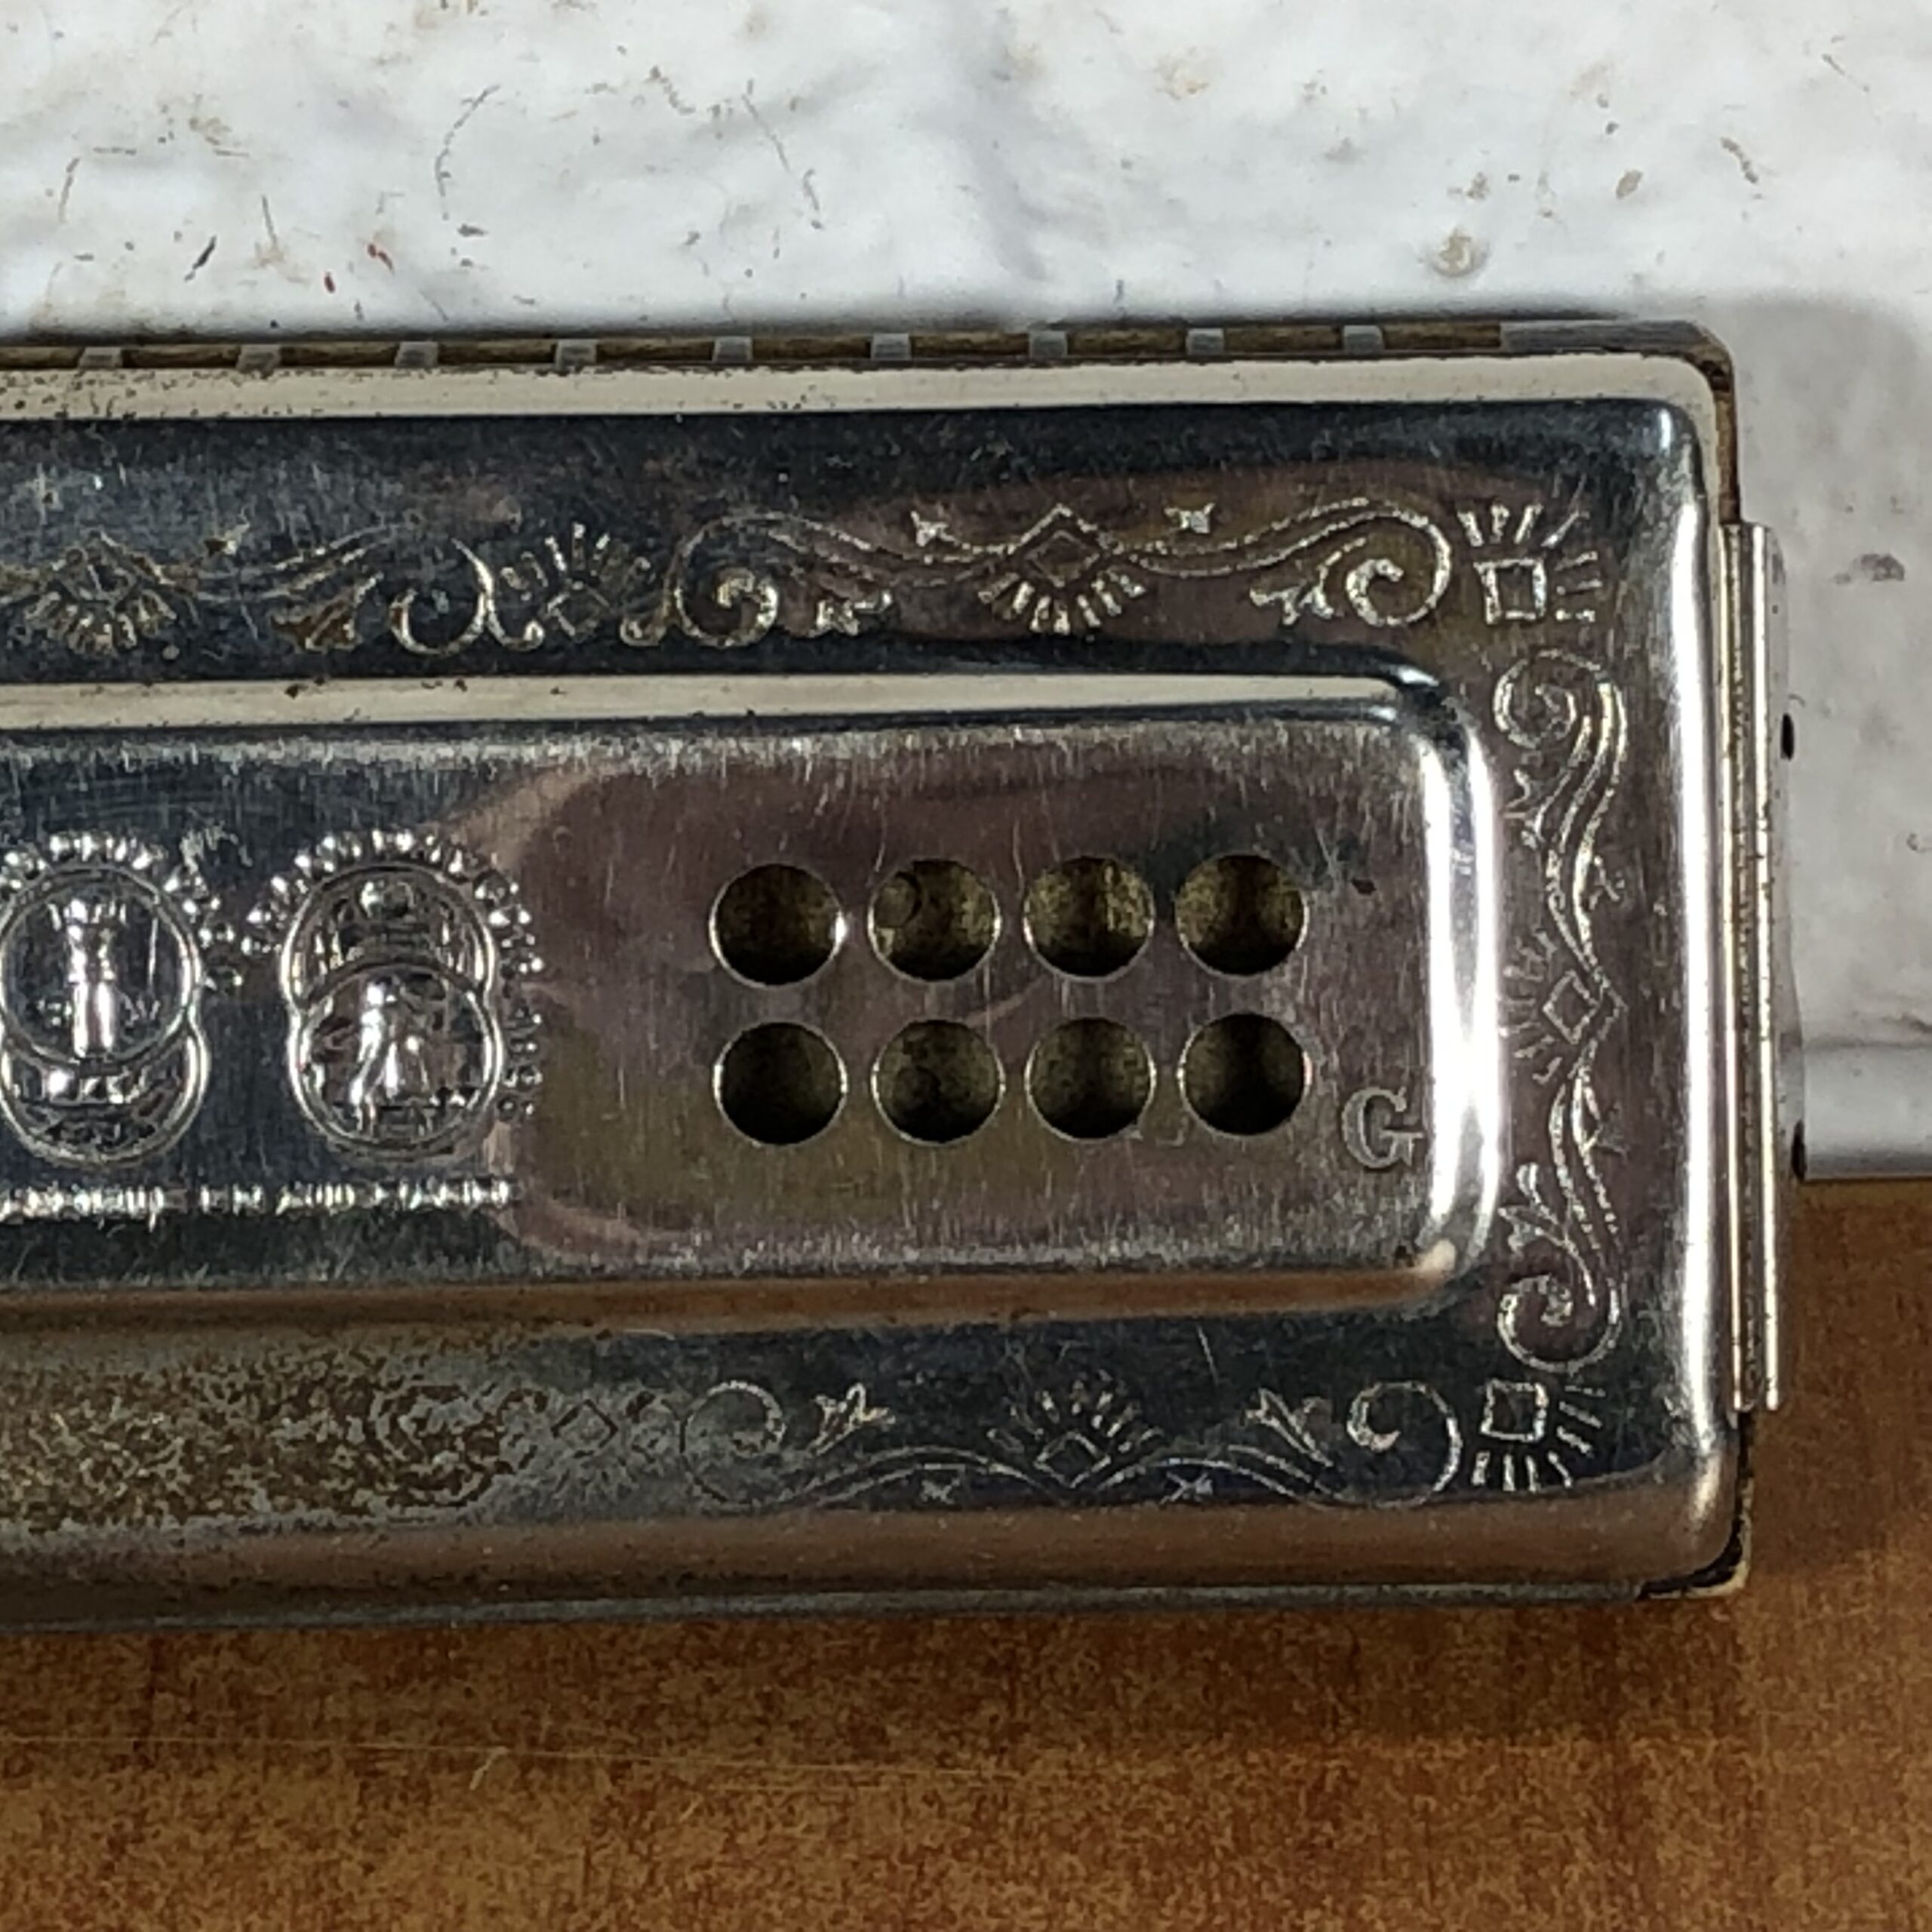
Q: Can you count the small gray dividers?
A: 9